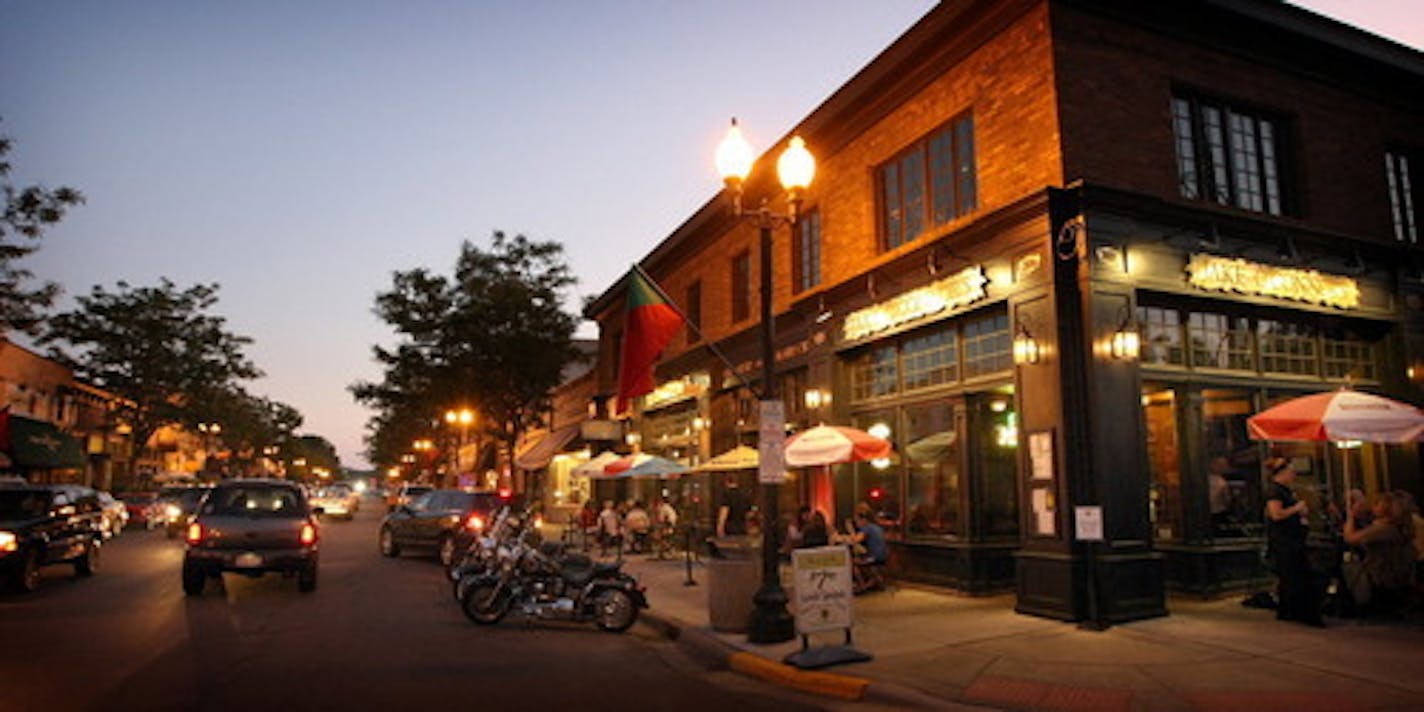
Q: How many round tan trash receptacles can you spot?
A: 1